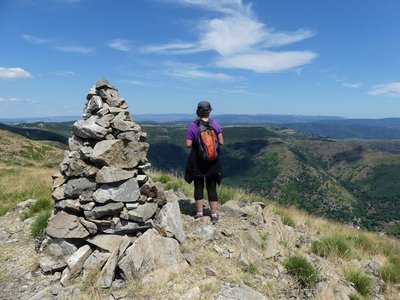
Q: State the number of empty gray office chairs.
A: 0